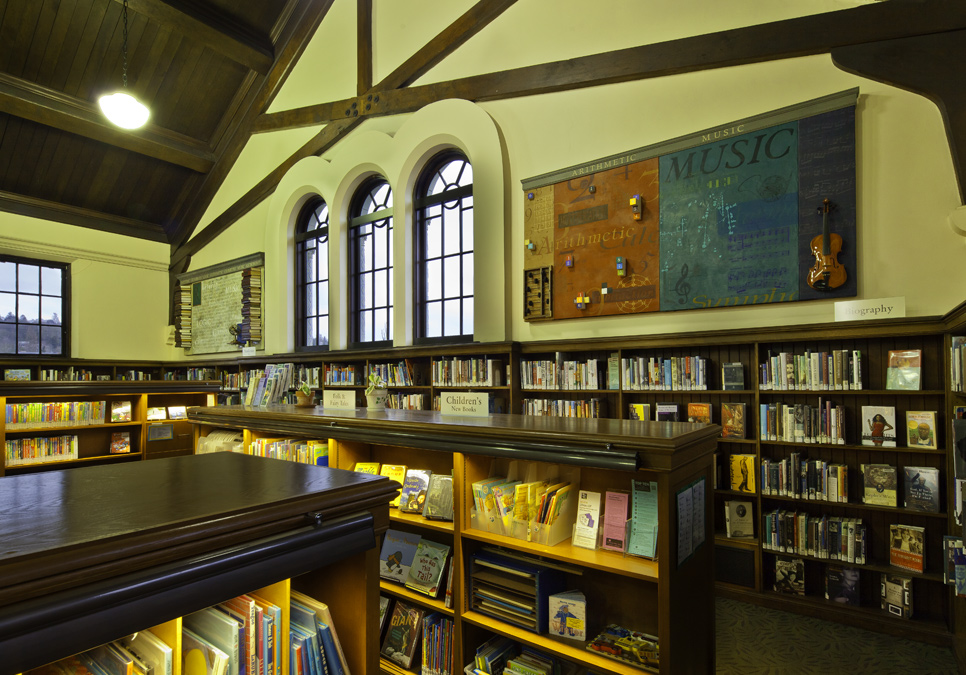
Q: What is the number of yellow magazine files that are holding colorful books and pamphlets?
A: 4